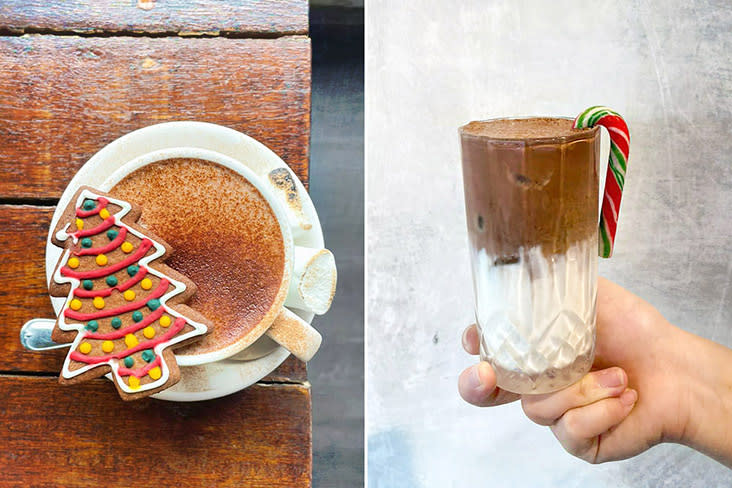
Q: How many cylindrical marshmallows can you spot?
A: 2